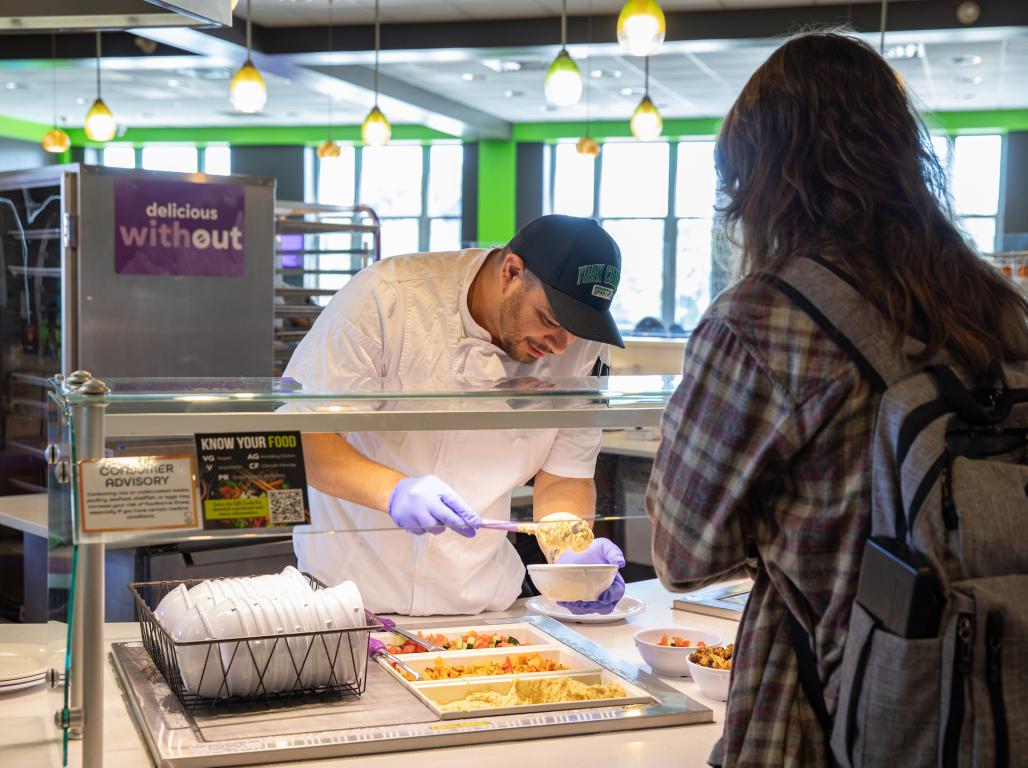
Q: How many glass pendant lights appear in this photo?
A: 9